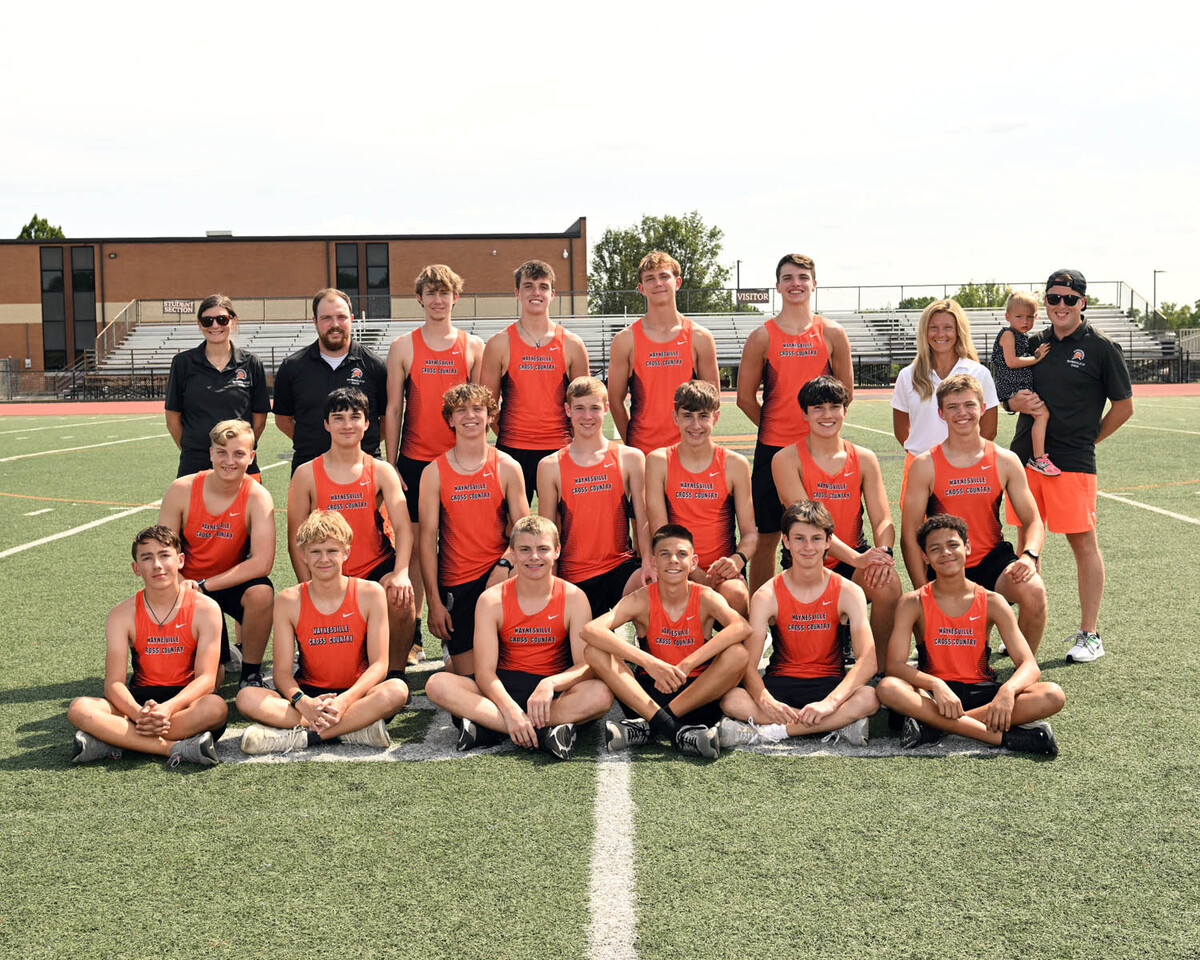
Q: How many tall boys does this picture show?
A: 4